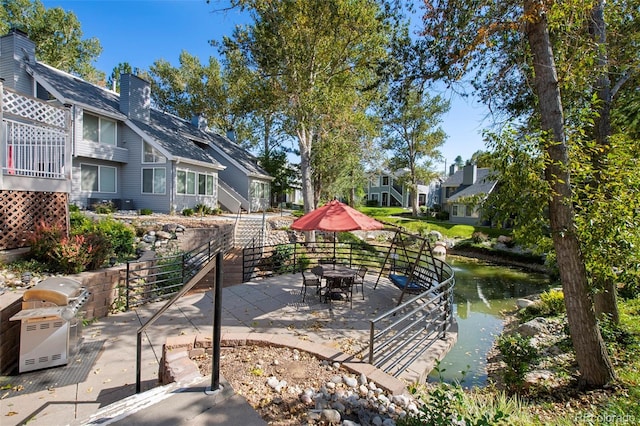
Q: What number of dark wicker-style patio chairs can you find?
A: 4